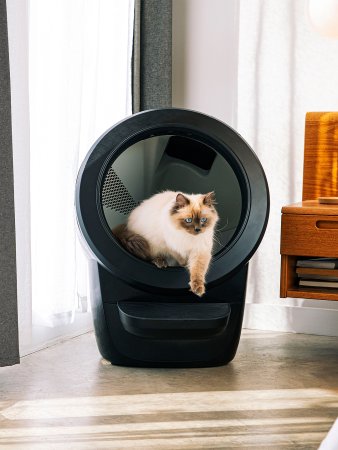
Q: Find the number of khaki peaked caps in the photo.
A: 0